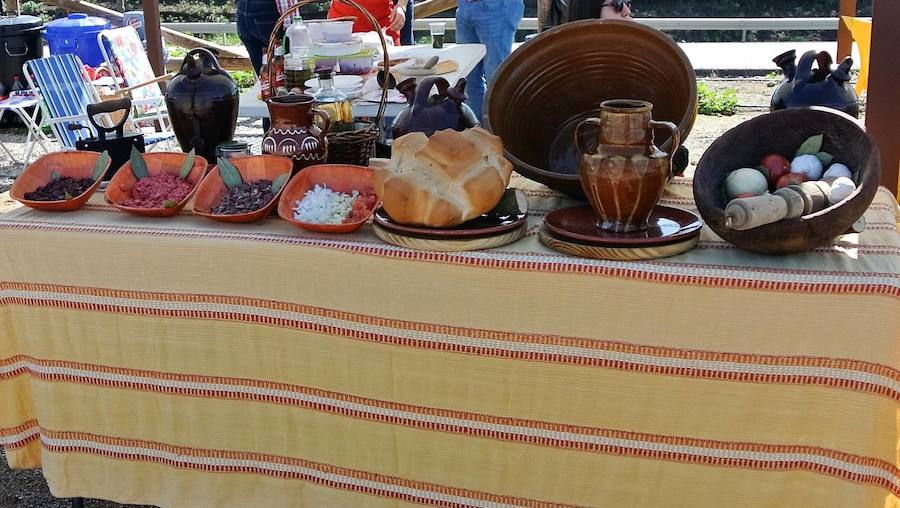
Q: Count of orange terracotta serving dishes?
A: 4